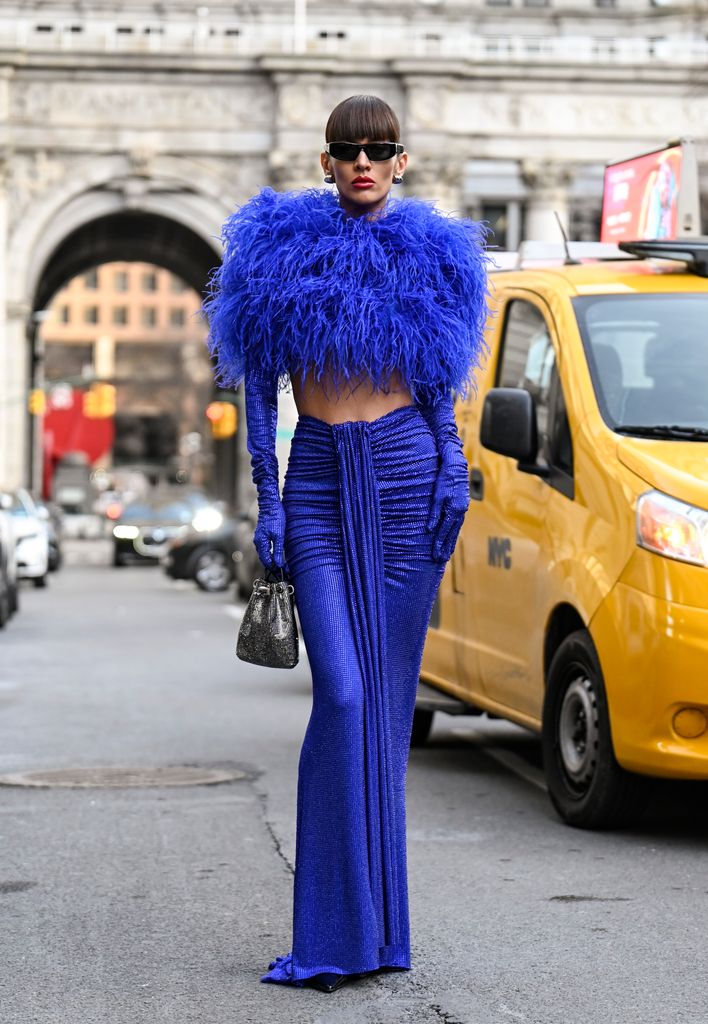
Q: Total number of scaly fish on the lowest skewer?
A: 0